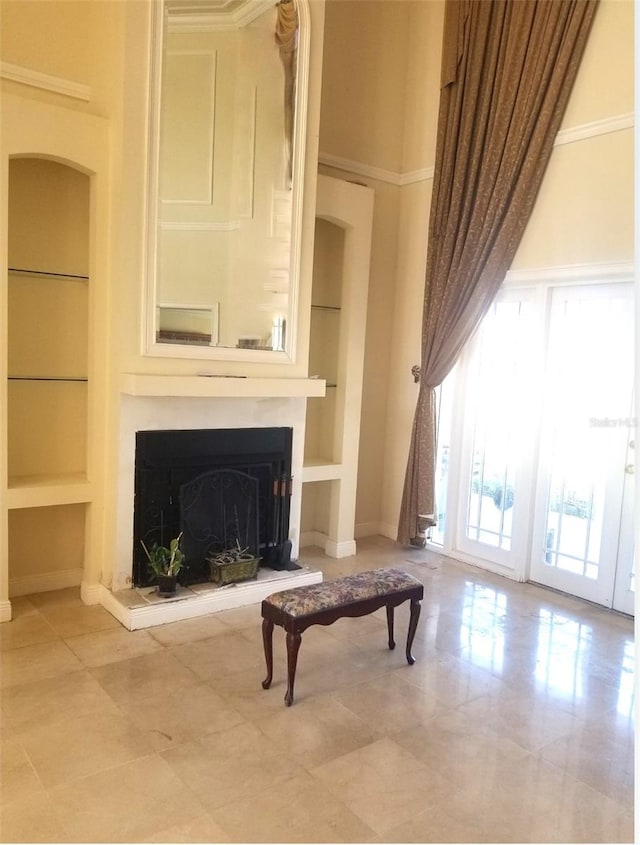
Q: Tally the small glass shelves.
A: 4